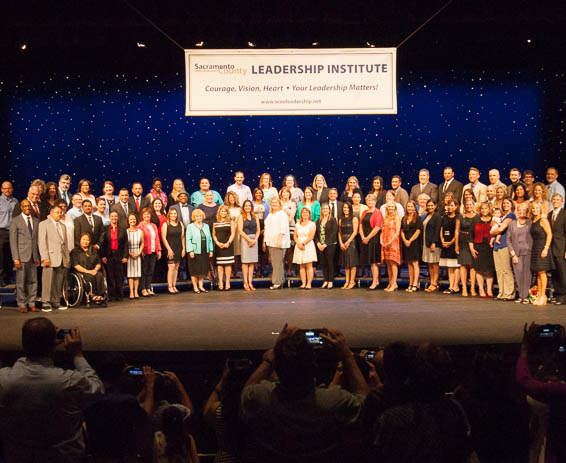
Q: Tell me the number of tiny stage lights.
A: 7